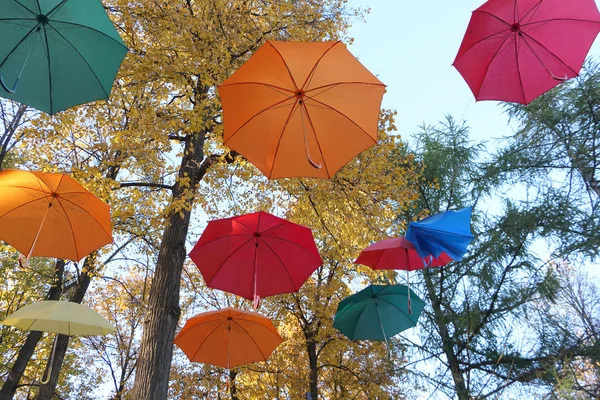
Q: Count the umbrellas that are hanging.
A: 10